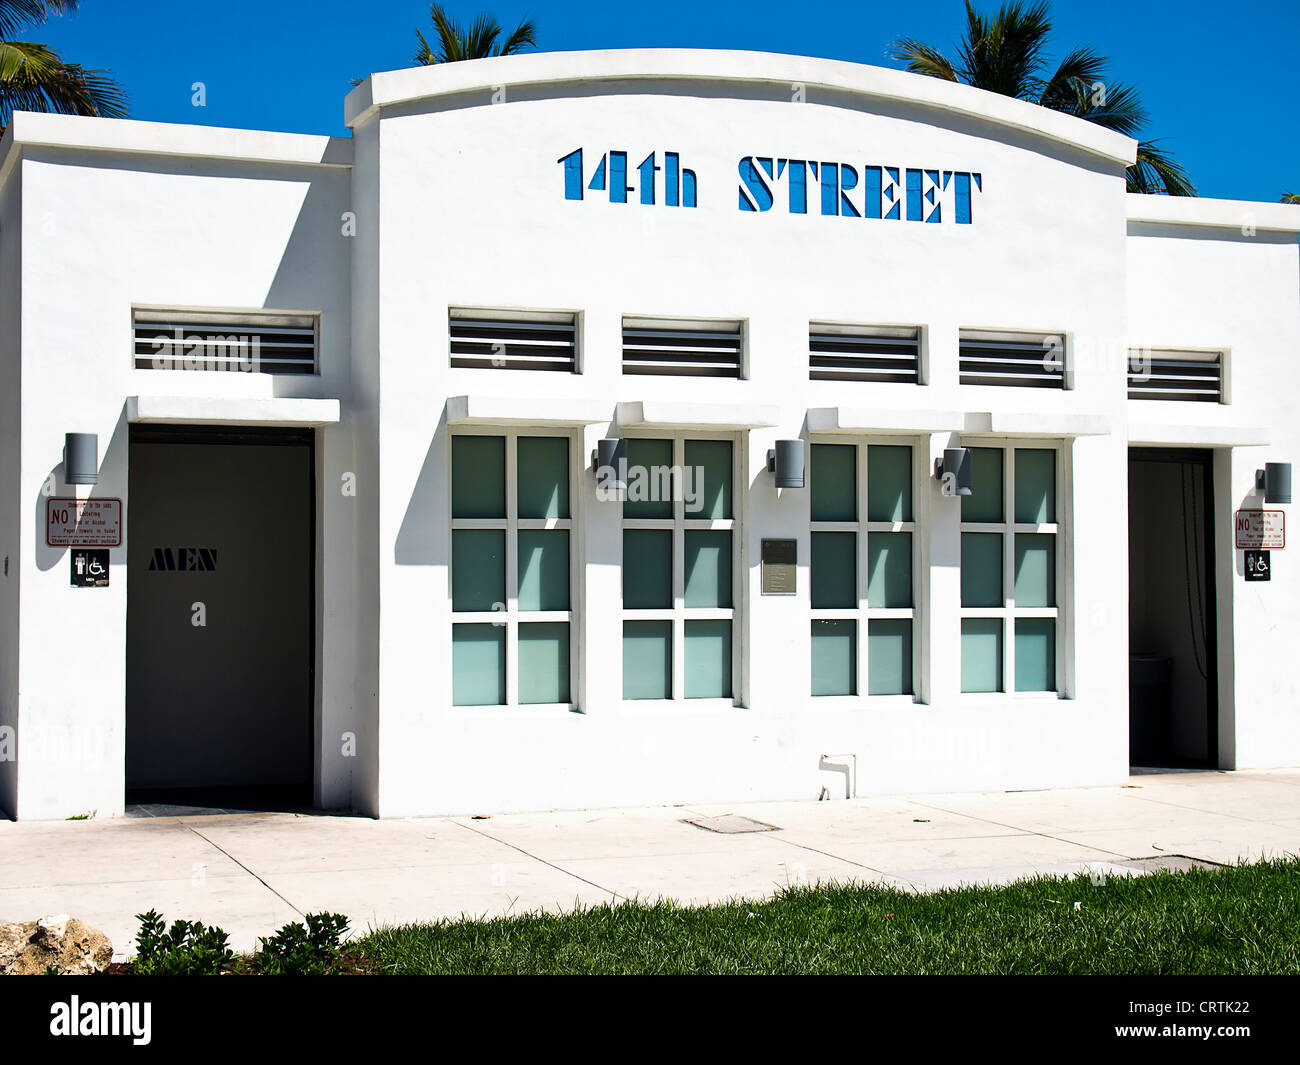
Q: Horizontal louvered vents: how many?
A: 6